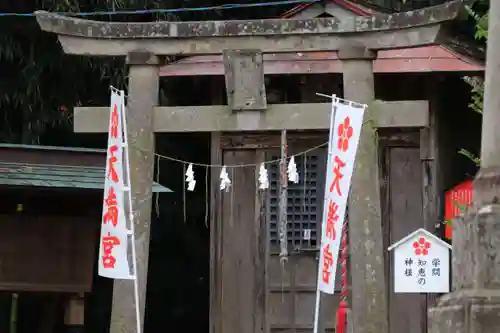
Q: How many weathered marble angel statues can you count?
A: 0